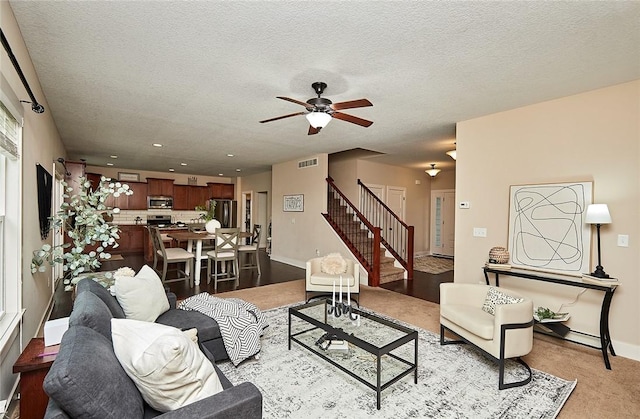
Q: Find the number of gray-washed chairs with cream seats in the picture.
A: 4